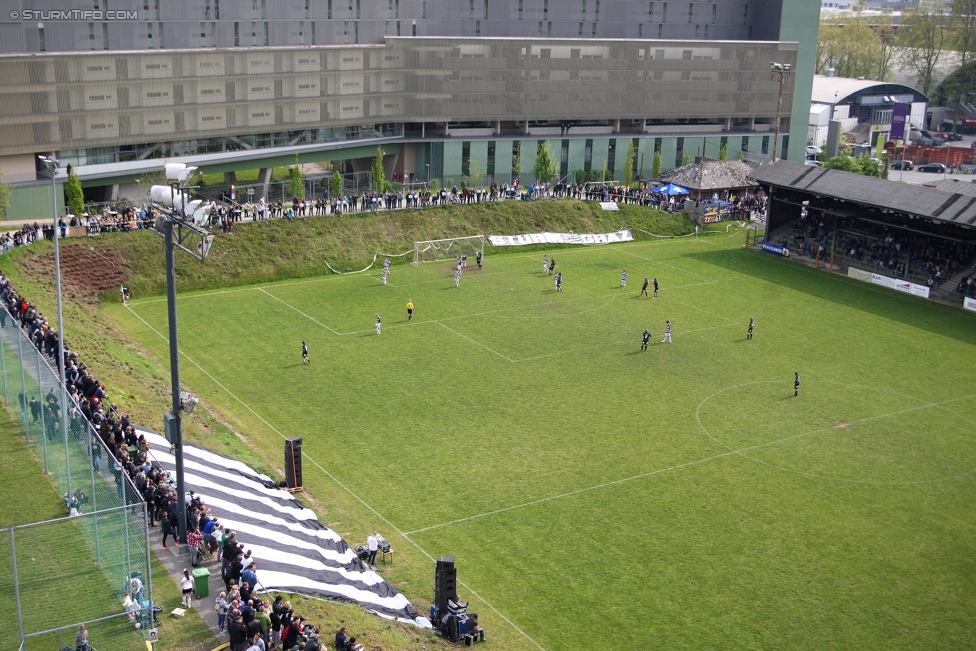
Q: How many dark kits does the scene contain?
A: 10